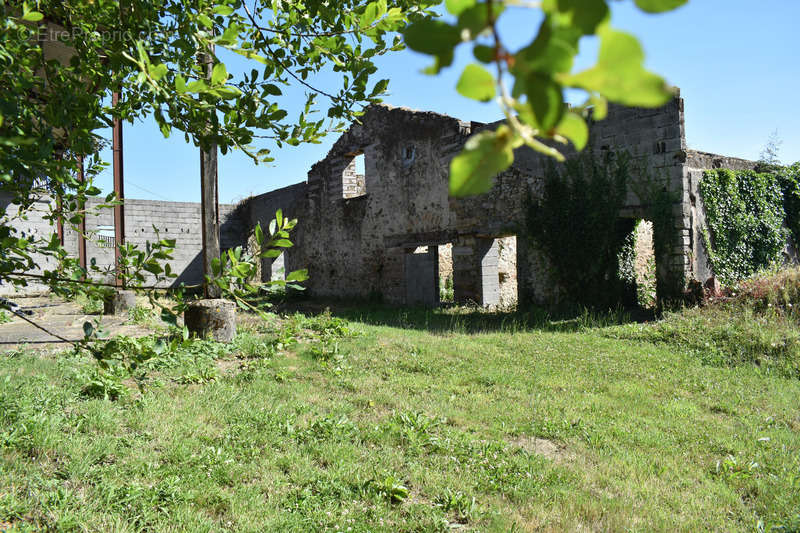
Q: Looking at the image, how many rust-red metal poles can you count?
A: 3